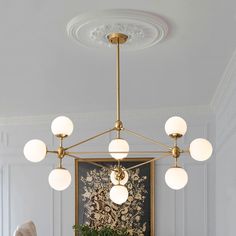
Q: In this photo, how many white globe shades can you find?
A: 9